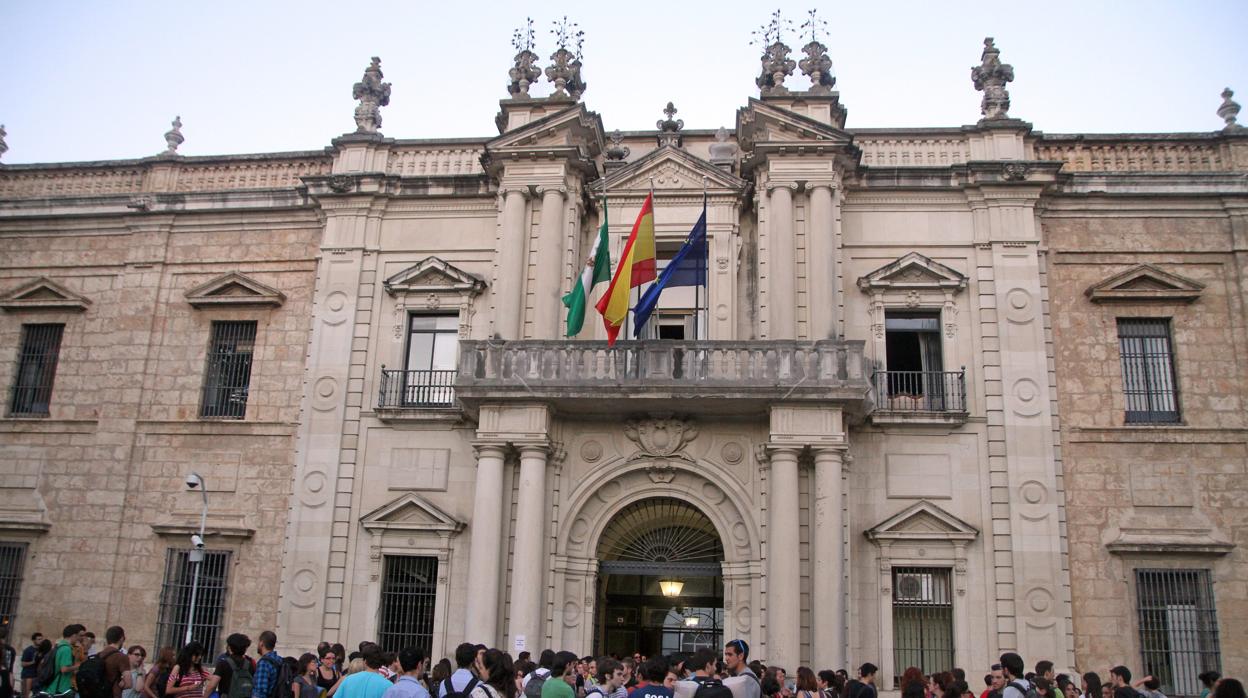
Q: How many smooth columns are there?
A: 8